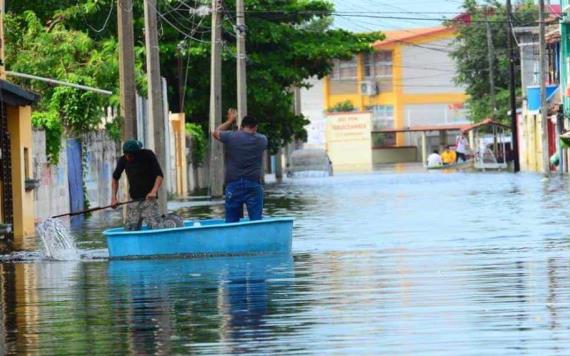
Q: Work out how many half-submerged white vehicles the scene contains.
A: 1